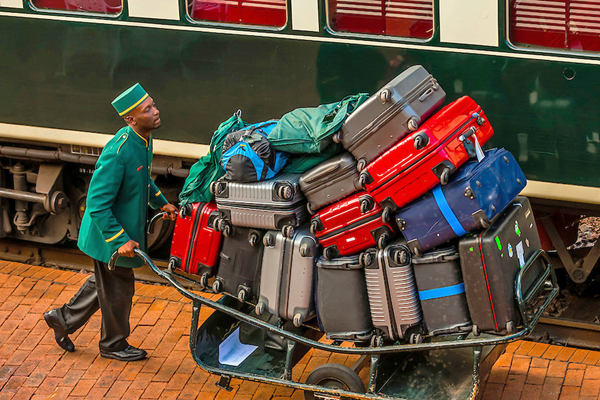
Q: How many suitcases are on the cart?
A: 13